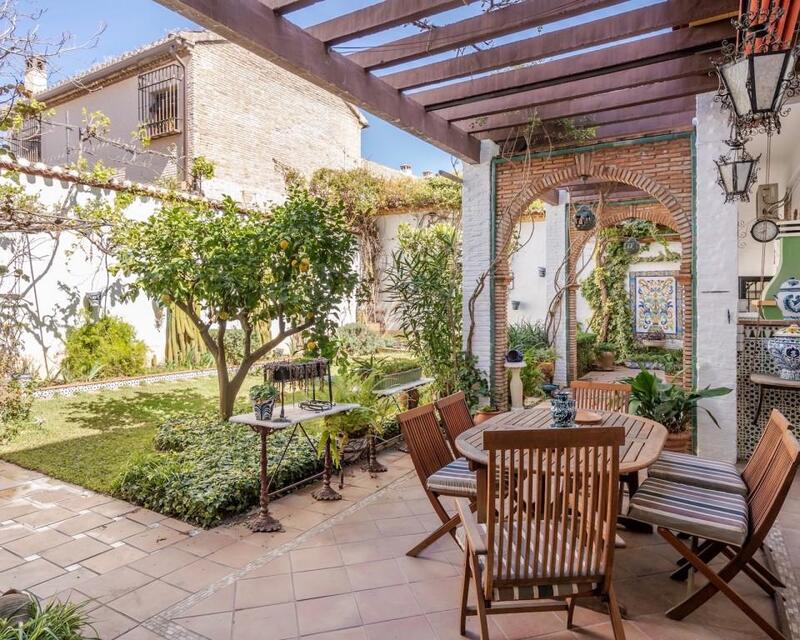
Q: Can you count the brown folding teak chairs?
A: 6